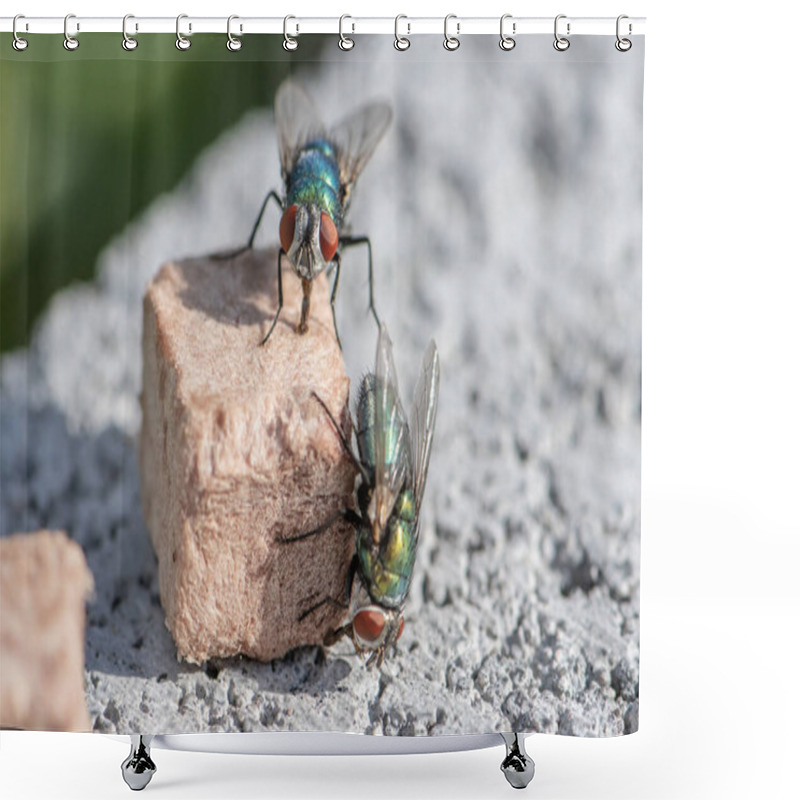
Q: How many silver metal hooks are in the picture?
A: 12